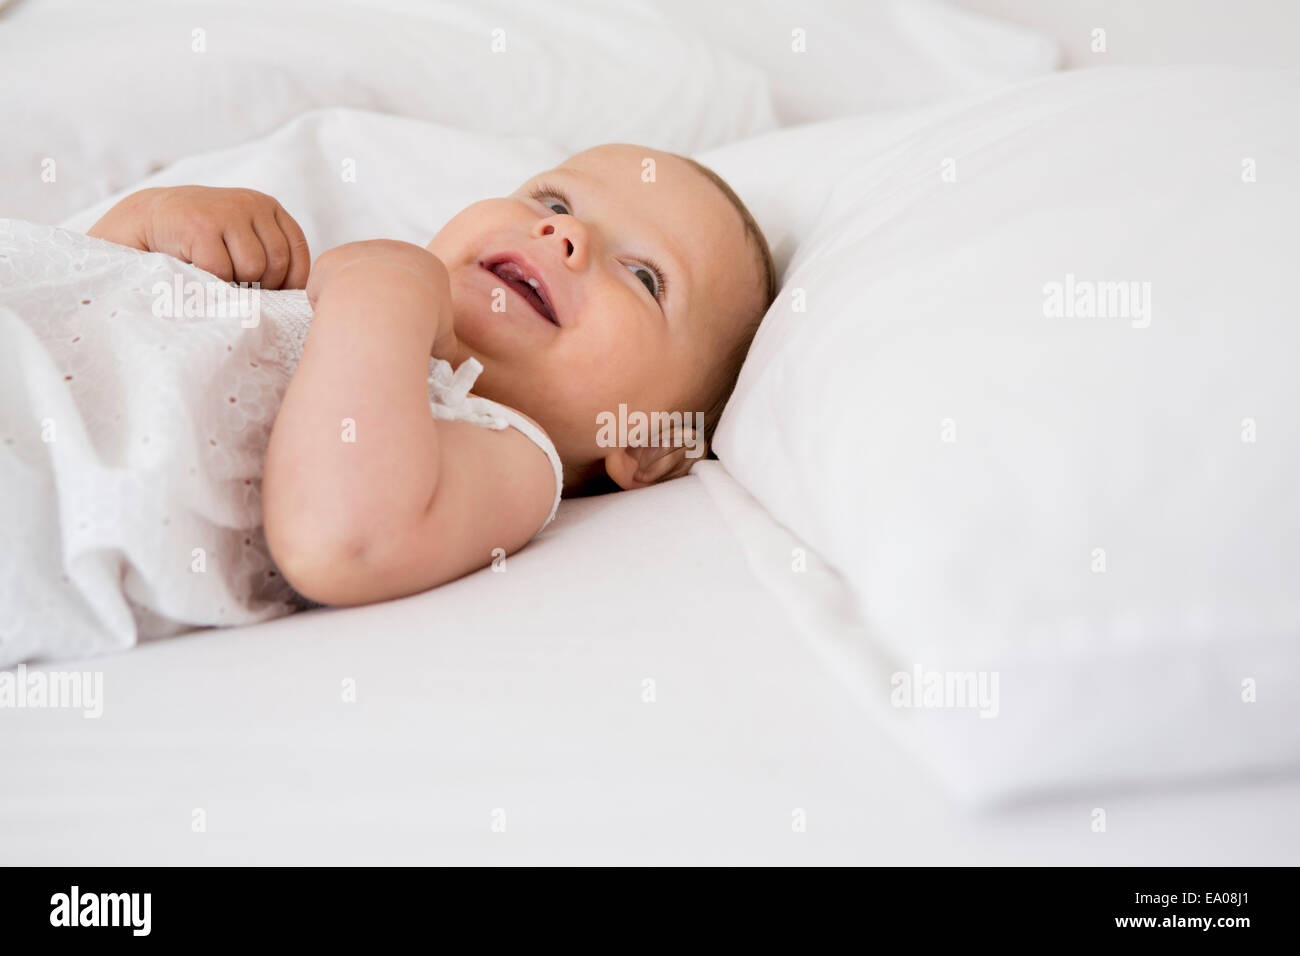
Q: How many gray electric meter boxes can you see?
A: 0